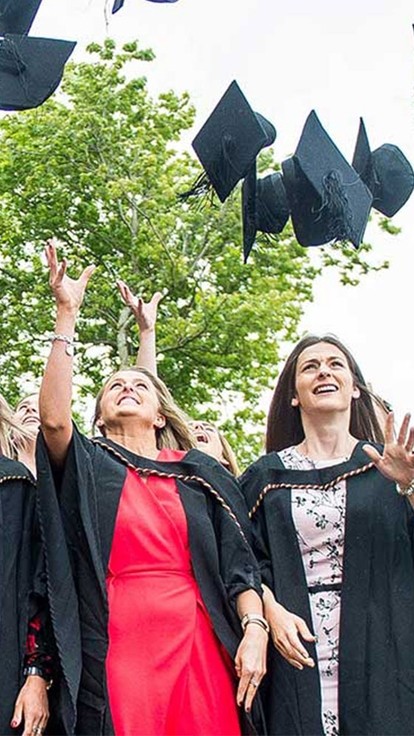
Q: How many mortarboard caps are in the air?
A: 7